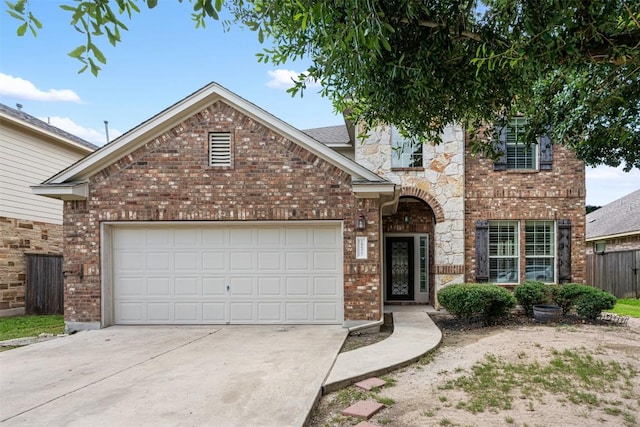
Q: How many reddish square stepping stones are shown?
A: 3